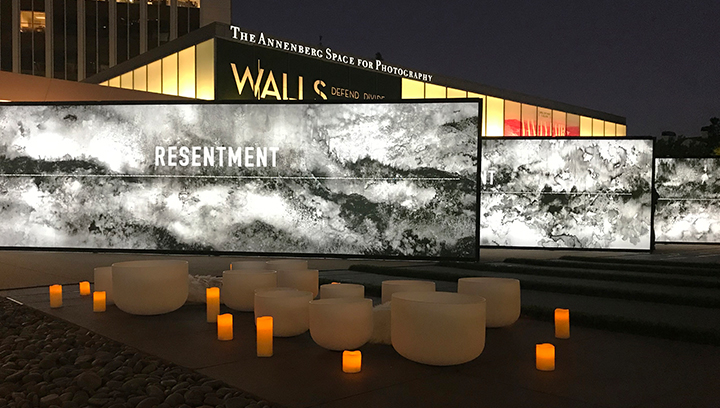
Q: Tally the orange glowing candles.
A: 9